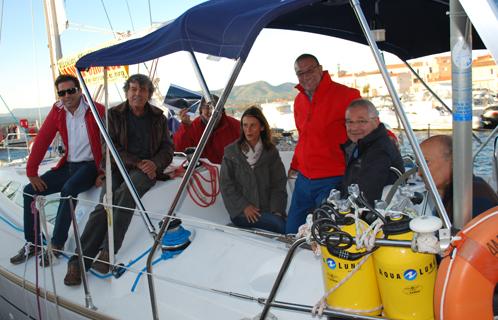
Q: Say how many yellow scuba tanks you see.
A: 2